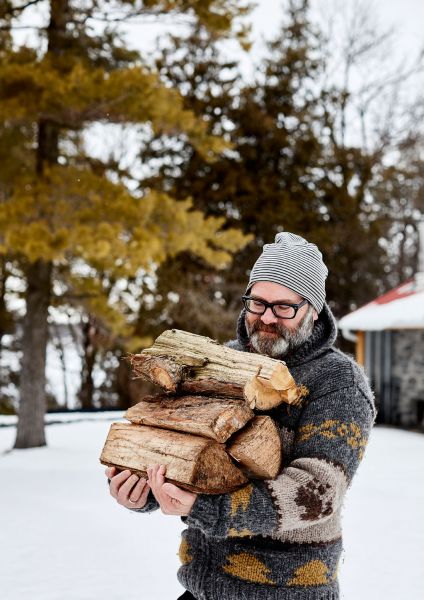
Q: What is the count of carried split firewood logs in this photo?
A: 4